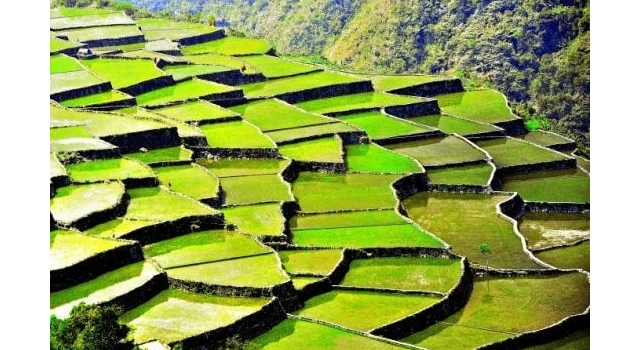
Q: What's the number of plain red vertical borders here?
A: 0